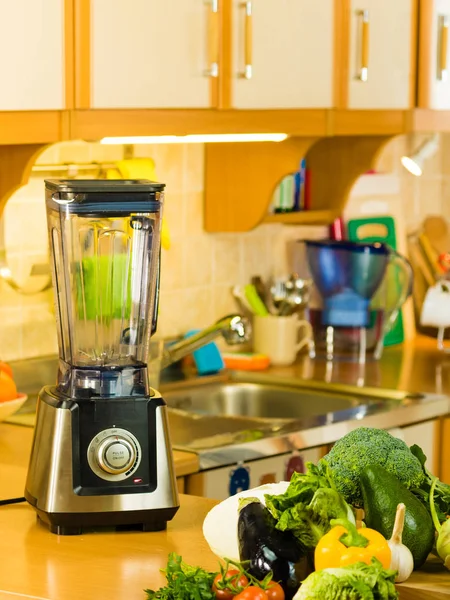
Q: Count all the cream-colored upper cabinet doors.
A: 5